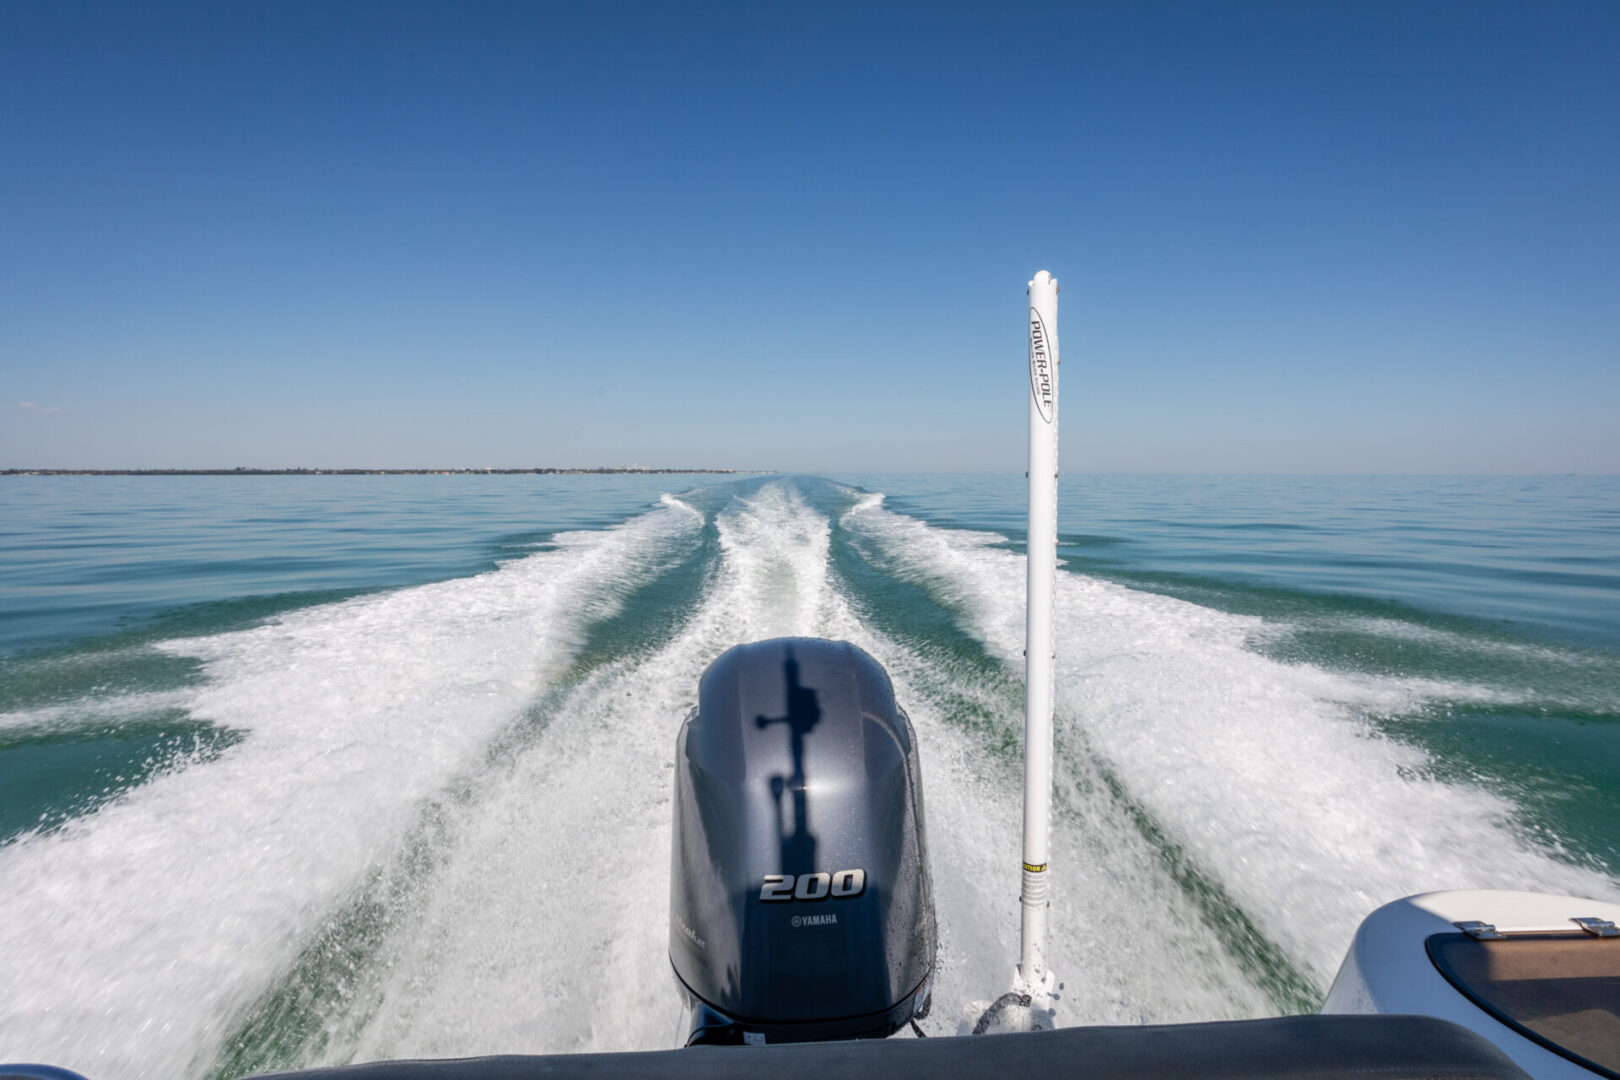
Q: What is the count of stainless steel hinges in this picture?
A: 2